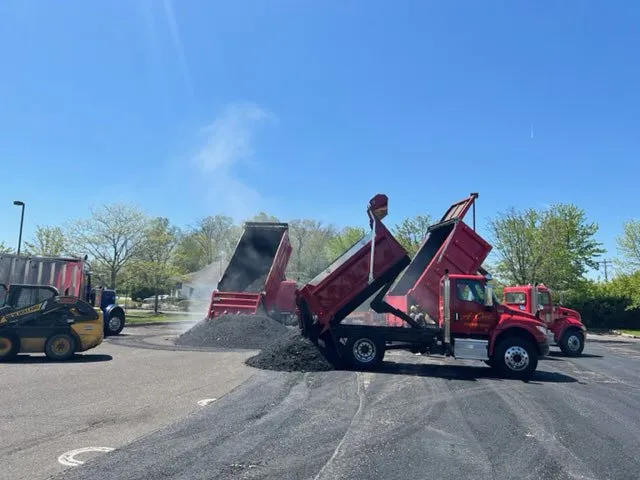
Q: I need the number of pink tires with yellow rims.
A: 0